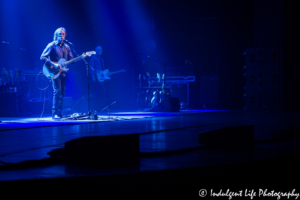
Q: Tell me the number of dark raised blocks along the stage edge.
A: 2